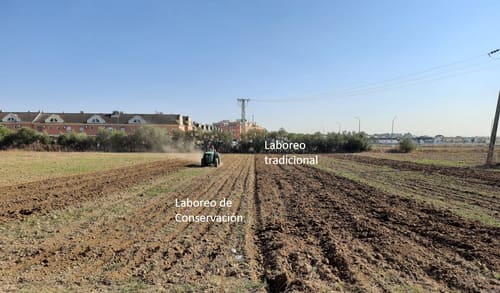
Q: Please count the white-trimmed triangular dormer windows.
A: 4